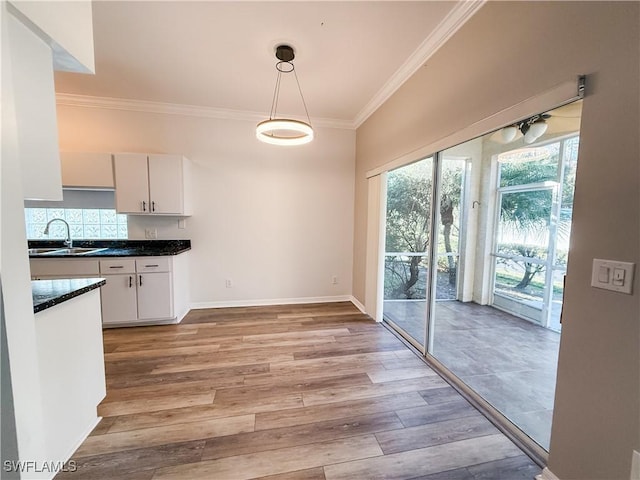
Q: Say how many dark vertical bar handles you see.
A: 4